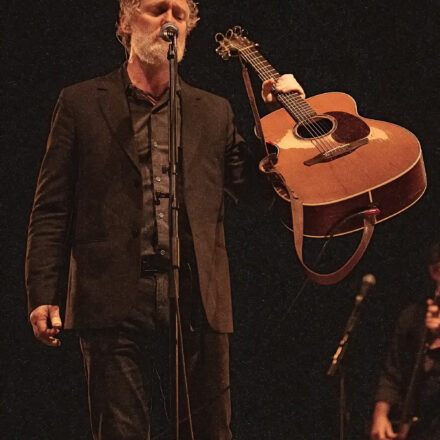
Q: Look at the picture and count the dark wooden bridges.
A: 1